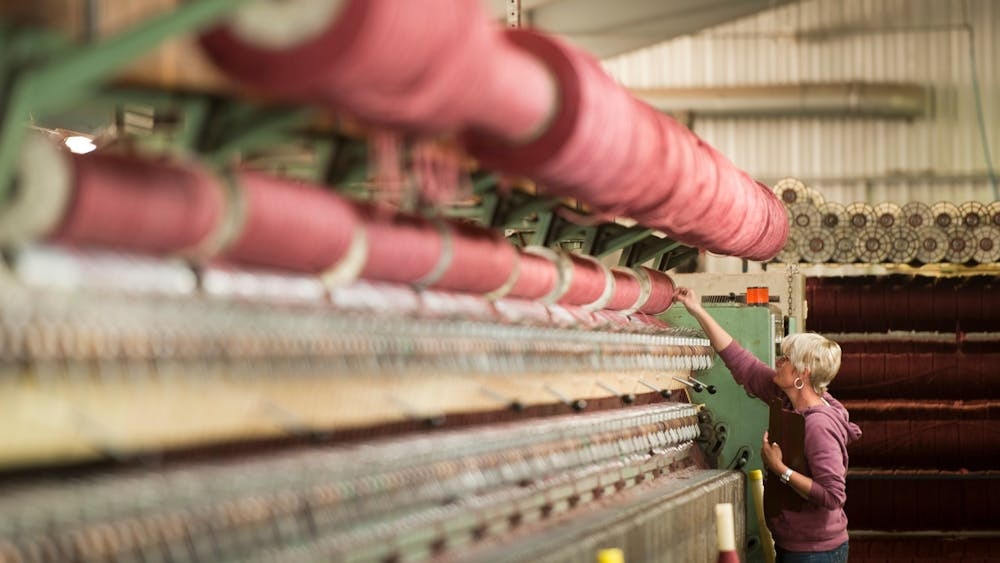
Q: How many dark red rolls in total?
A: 5